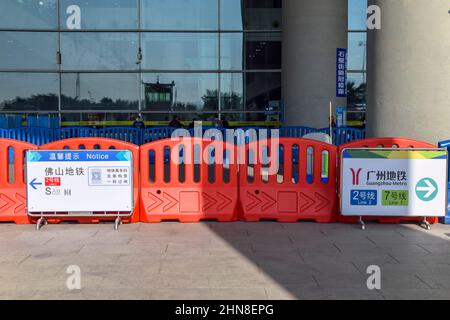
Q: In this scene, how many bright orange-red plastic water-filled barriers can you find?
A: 5